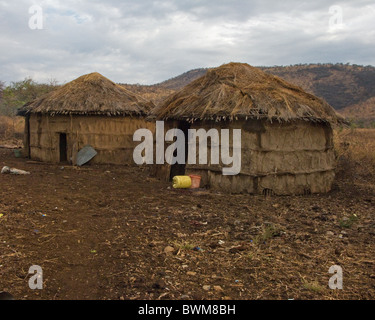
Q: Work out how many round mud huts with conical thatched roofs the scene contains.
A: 2